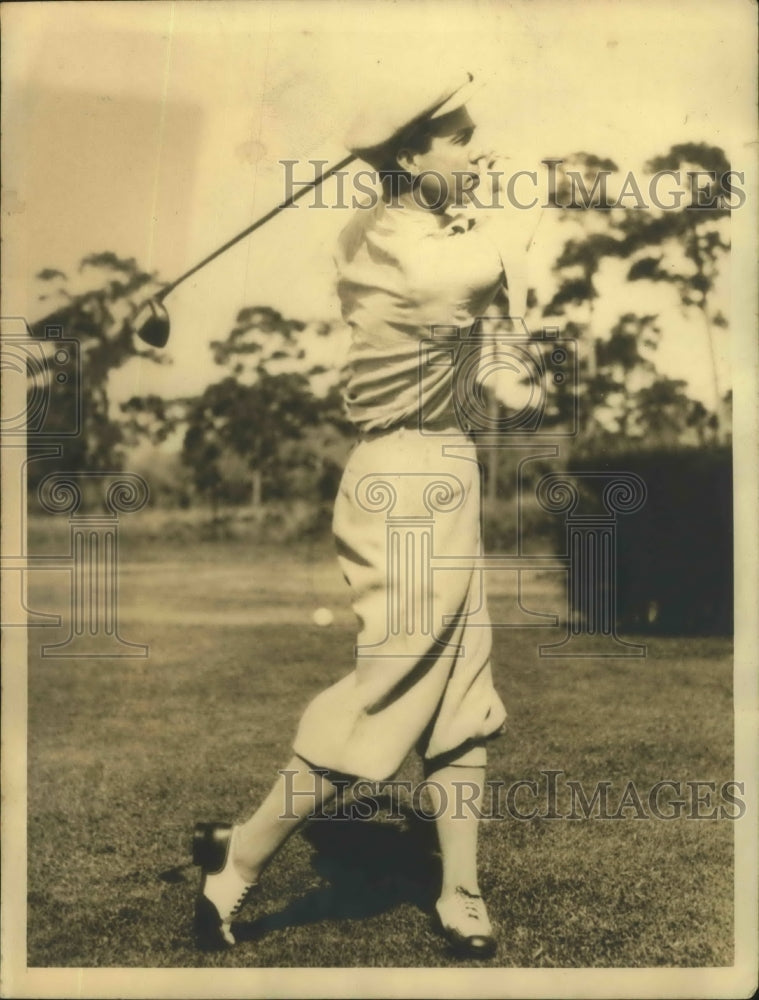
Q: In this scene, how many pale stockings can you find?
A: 2